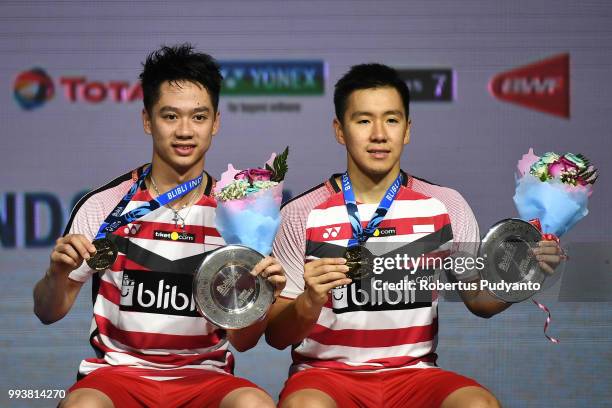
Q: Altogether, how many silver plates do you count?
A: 2